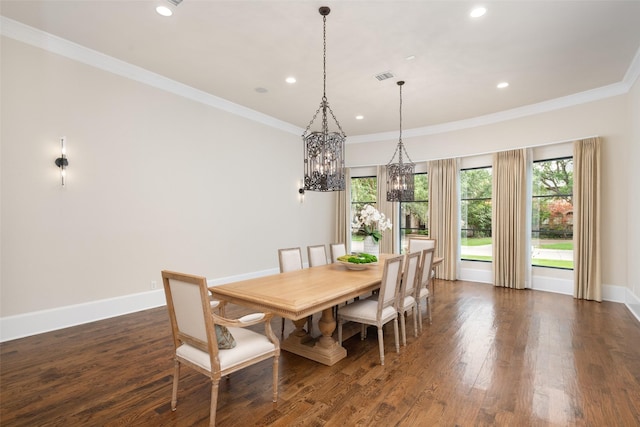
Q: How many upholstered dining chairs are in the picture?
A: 8